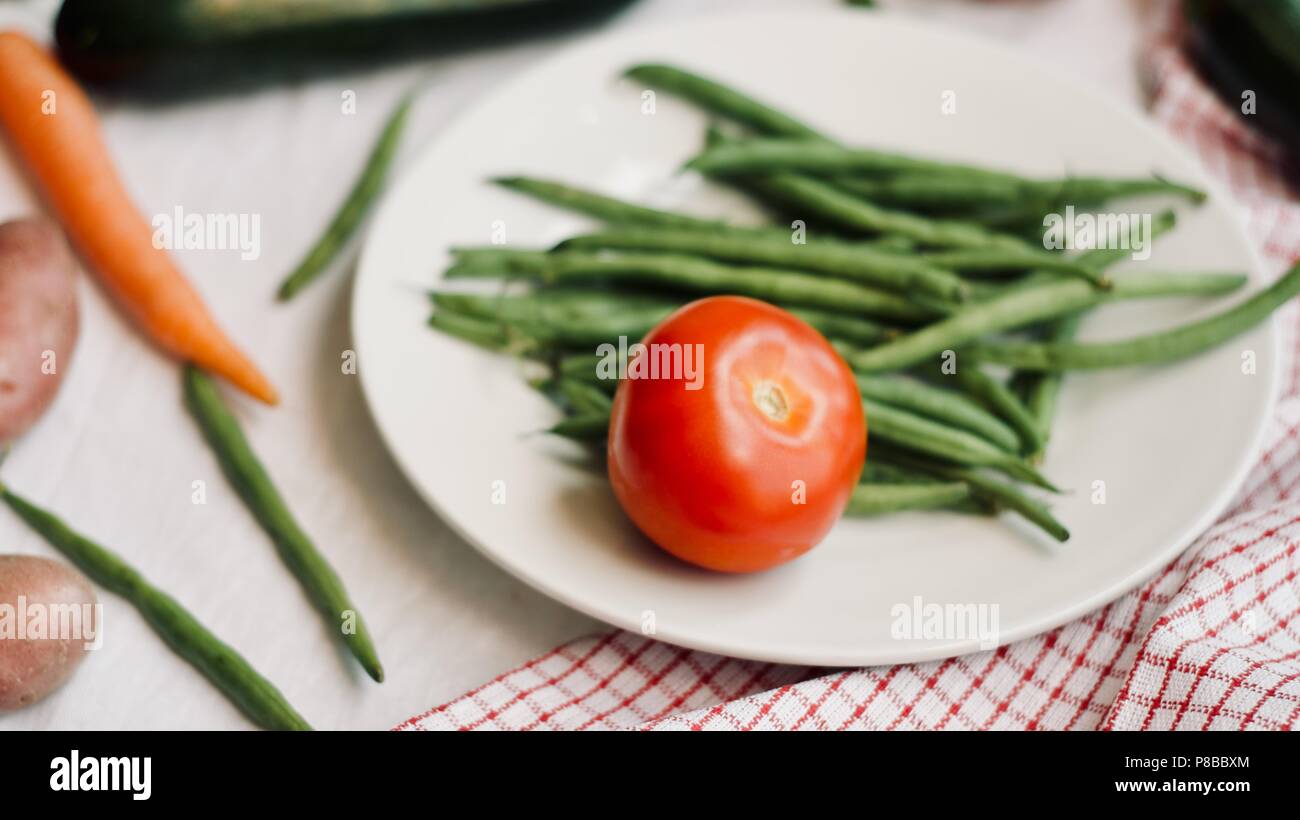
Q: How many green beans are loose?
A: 3